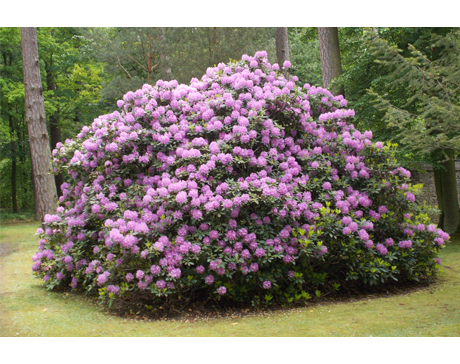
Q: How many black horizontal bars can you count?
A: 2